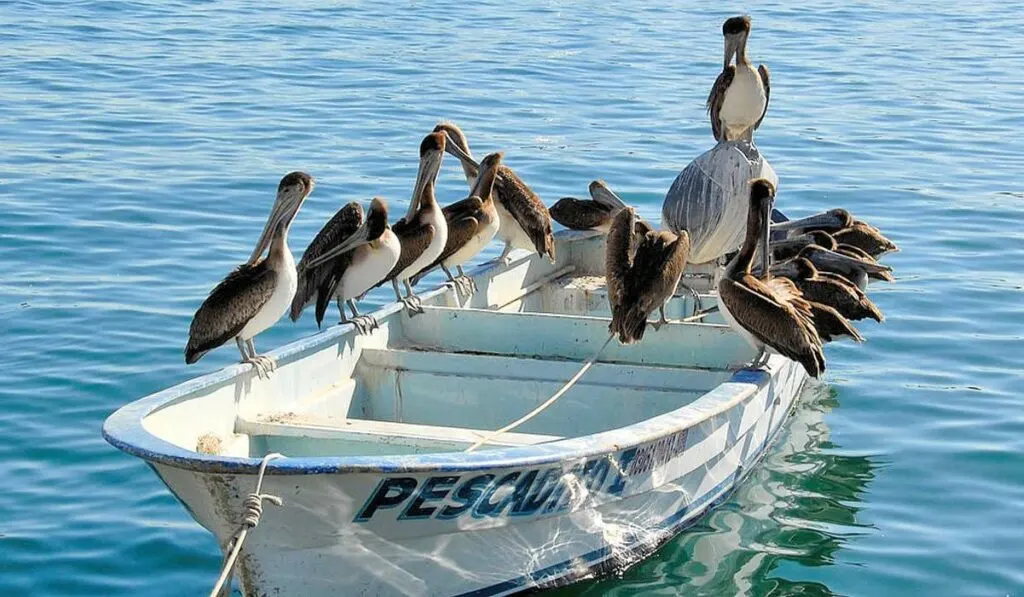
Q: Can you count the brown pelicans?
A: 14